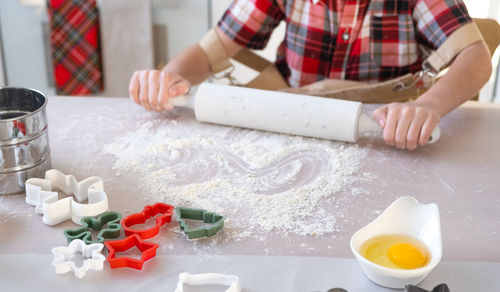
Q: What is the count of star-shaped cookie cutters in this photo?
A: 1